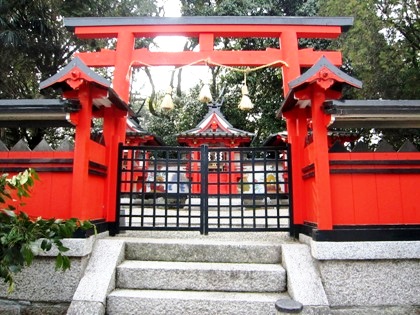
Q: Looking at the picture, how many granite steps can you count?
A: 3